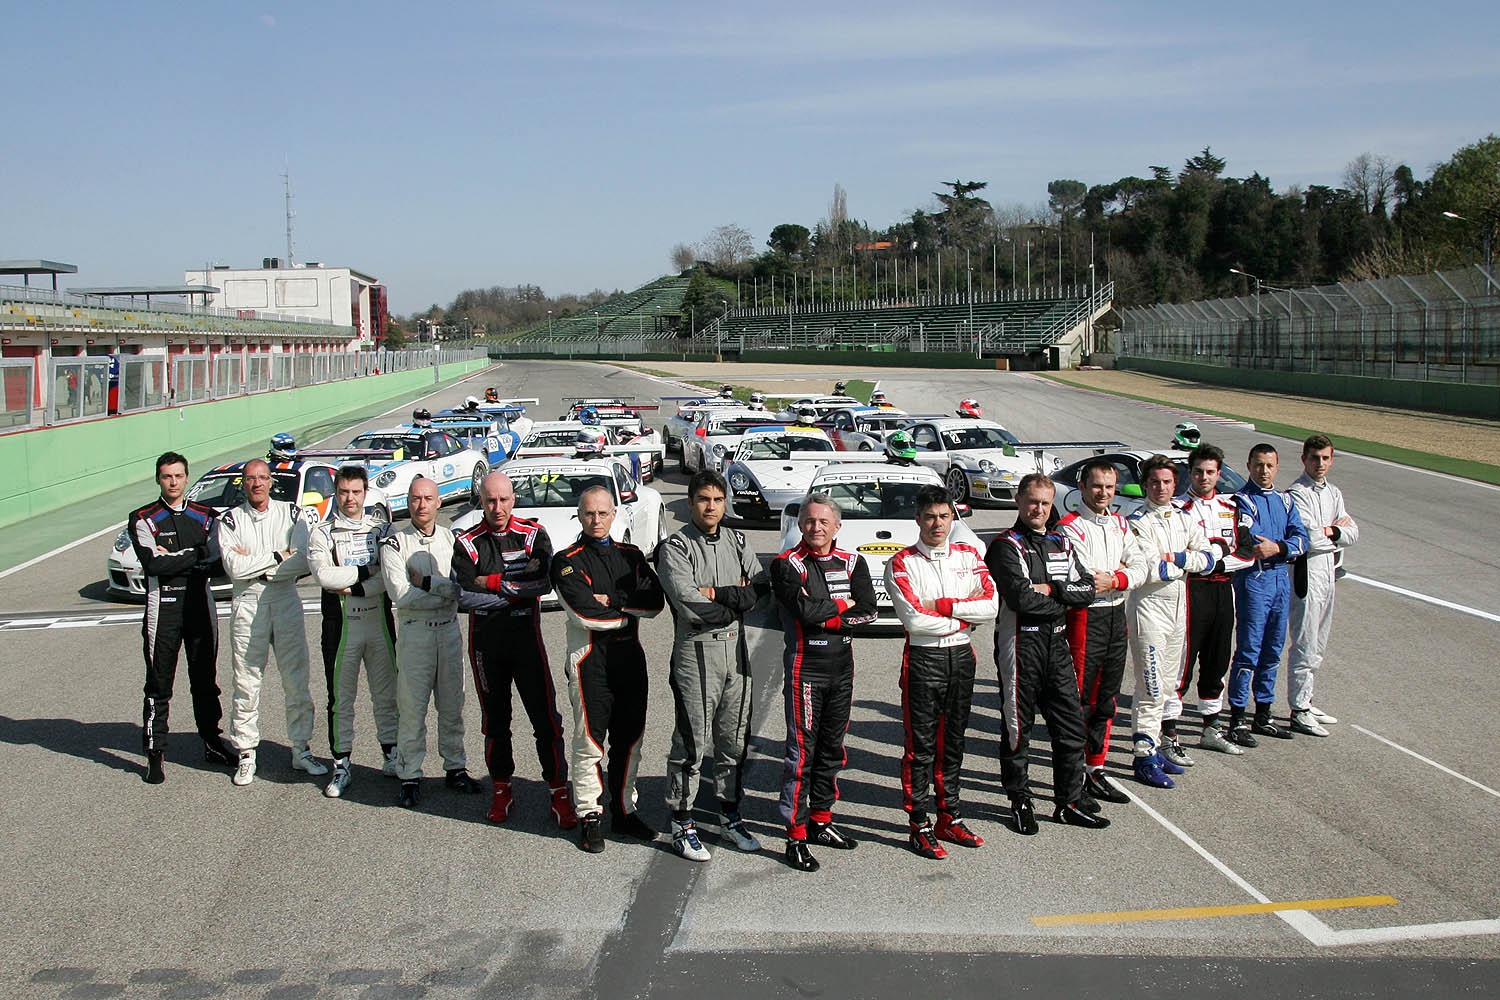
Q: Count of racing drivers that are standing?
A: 15